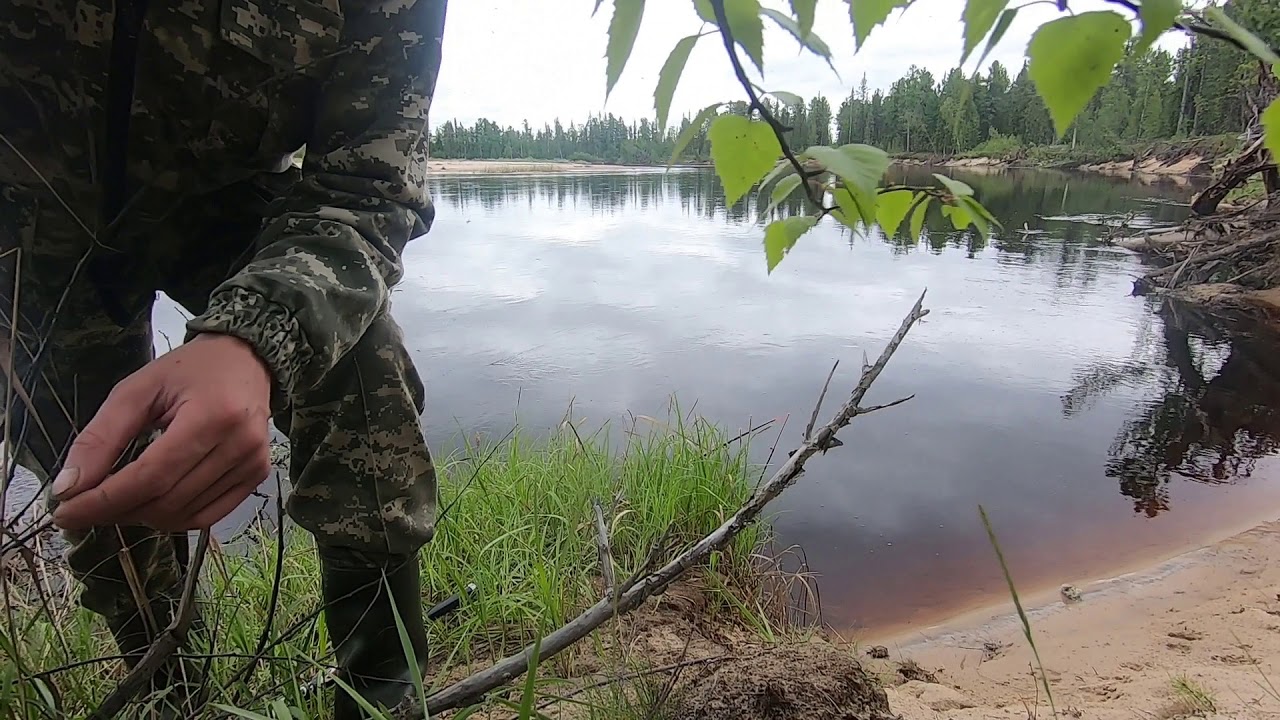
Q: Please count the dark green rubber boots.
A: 2